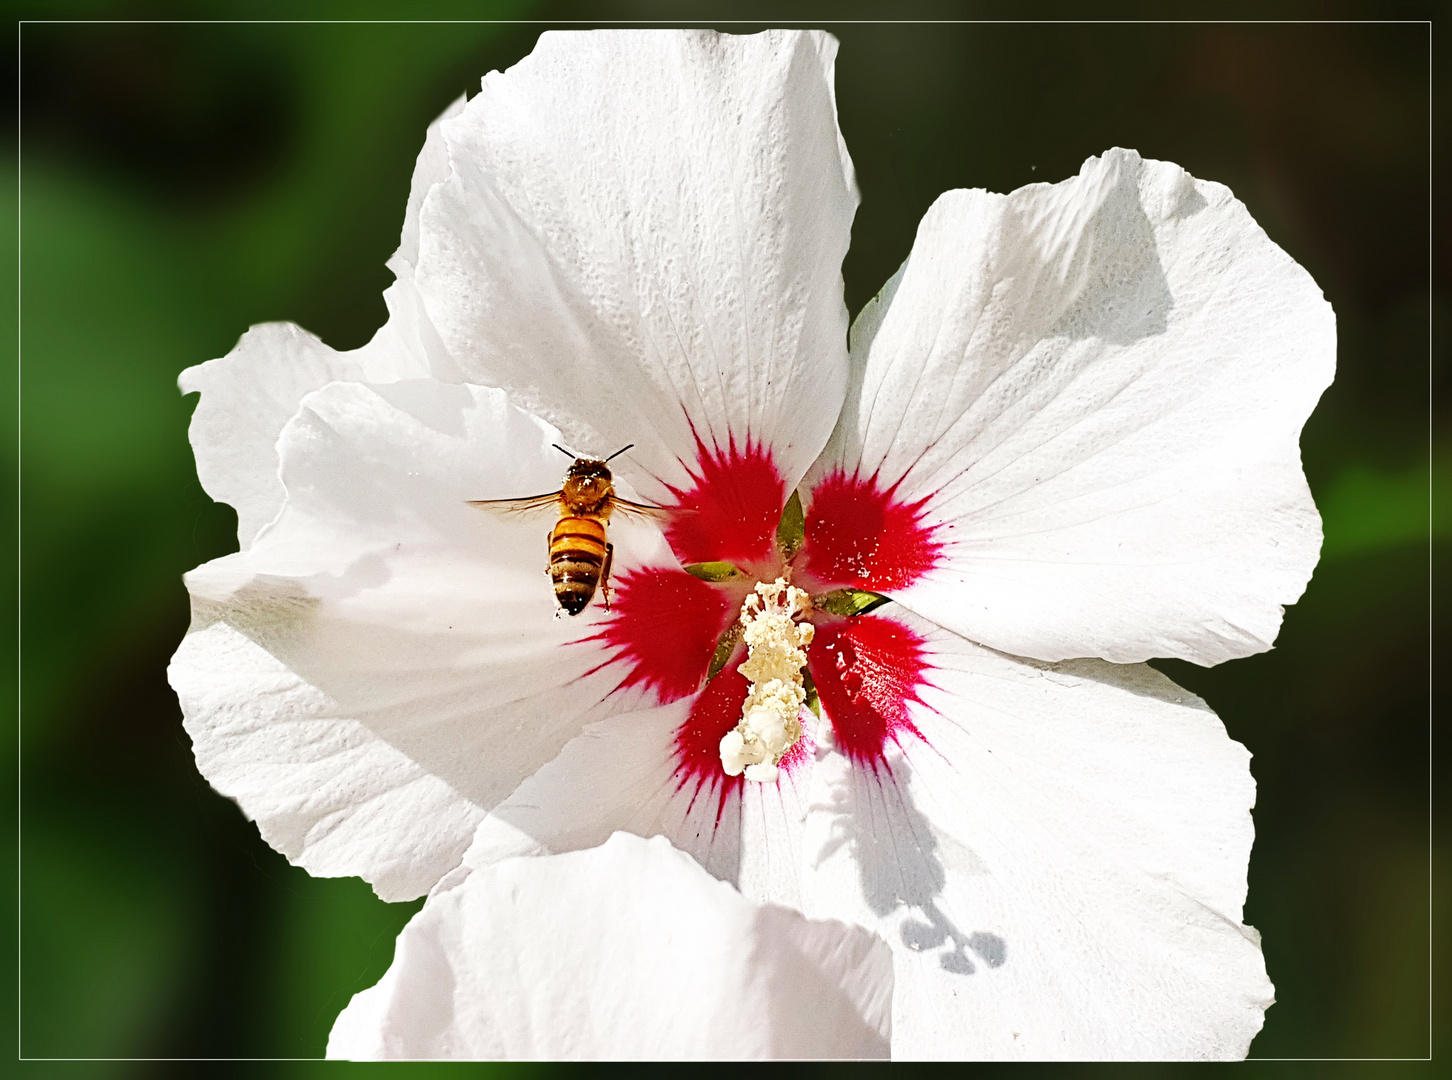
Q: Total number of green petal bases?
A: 5